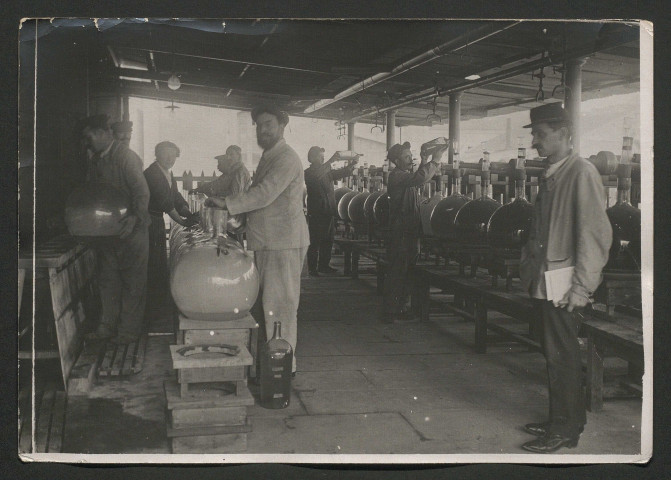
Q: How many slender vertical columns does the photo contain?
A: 4